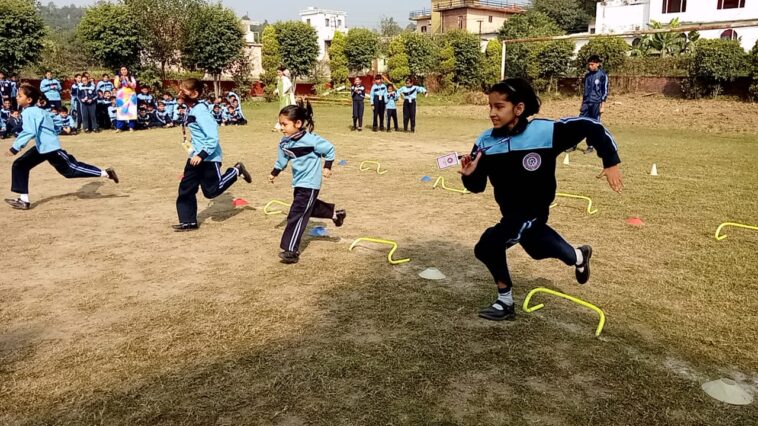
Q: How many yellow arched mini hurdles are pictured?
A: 7